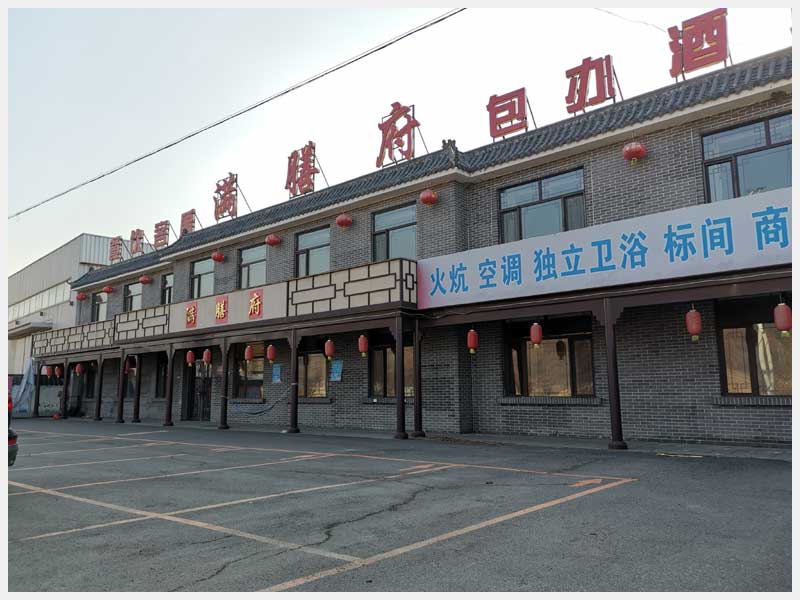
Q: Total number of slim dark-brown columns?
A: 11